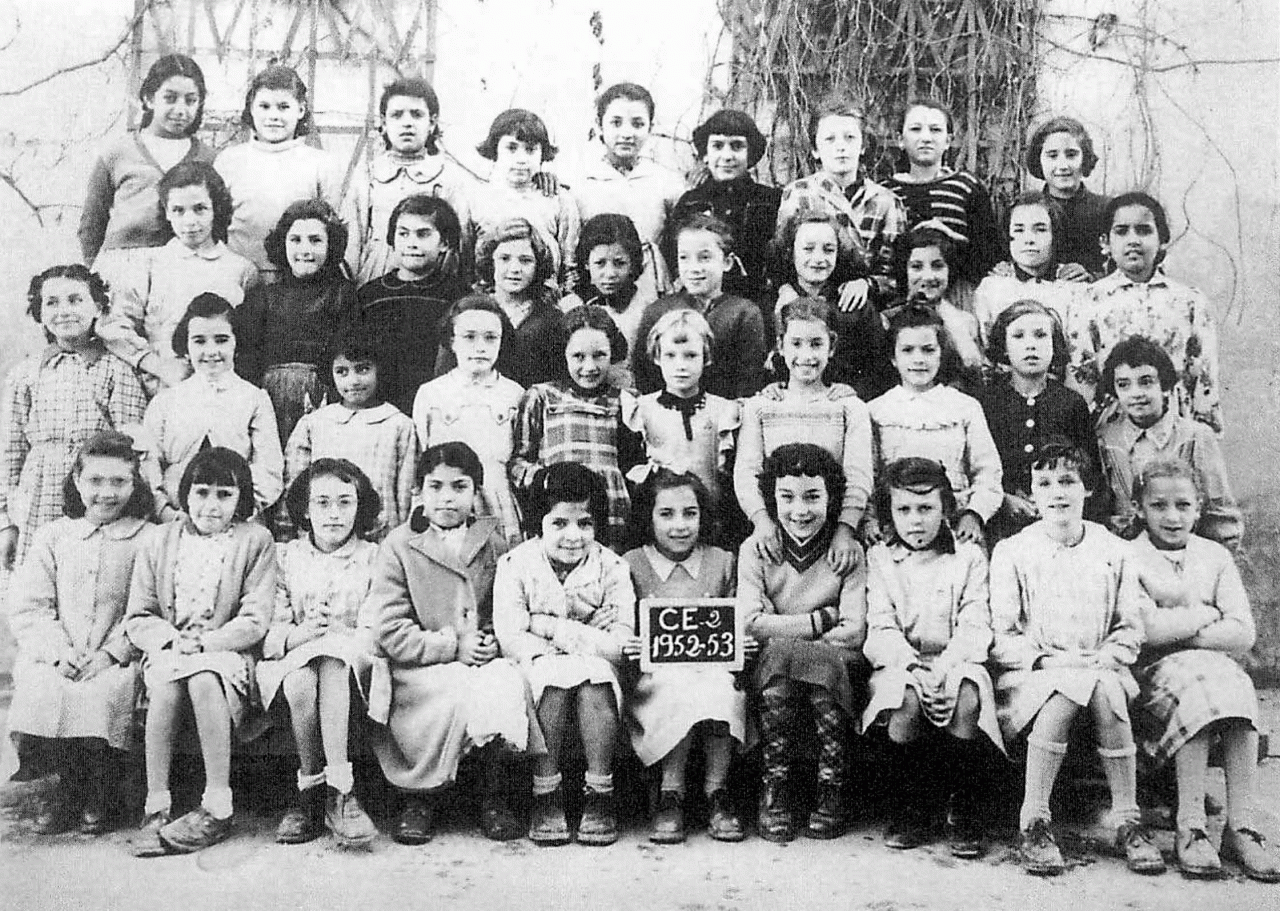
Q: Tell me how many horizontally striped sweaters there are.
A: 1